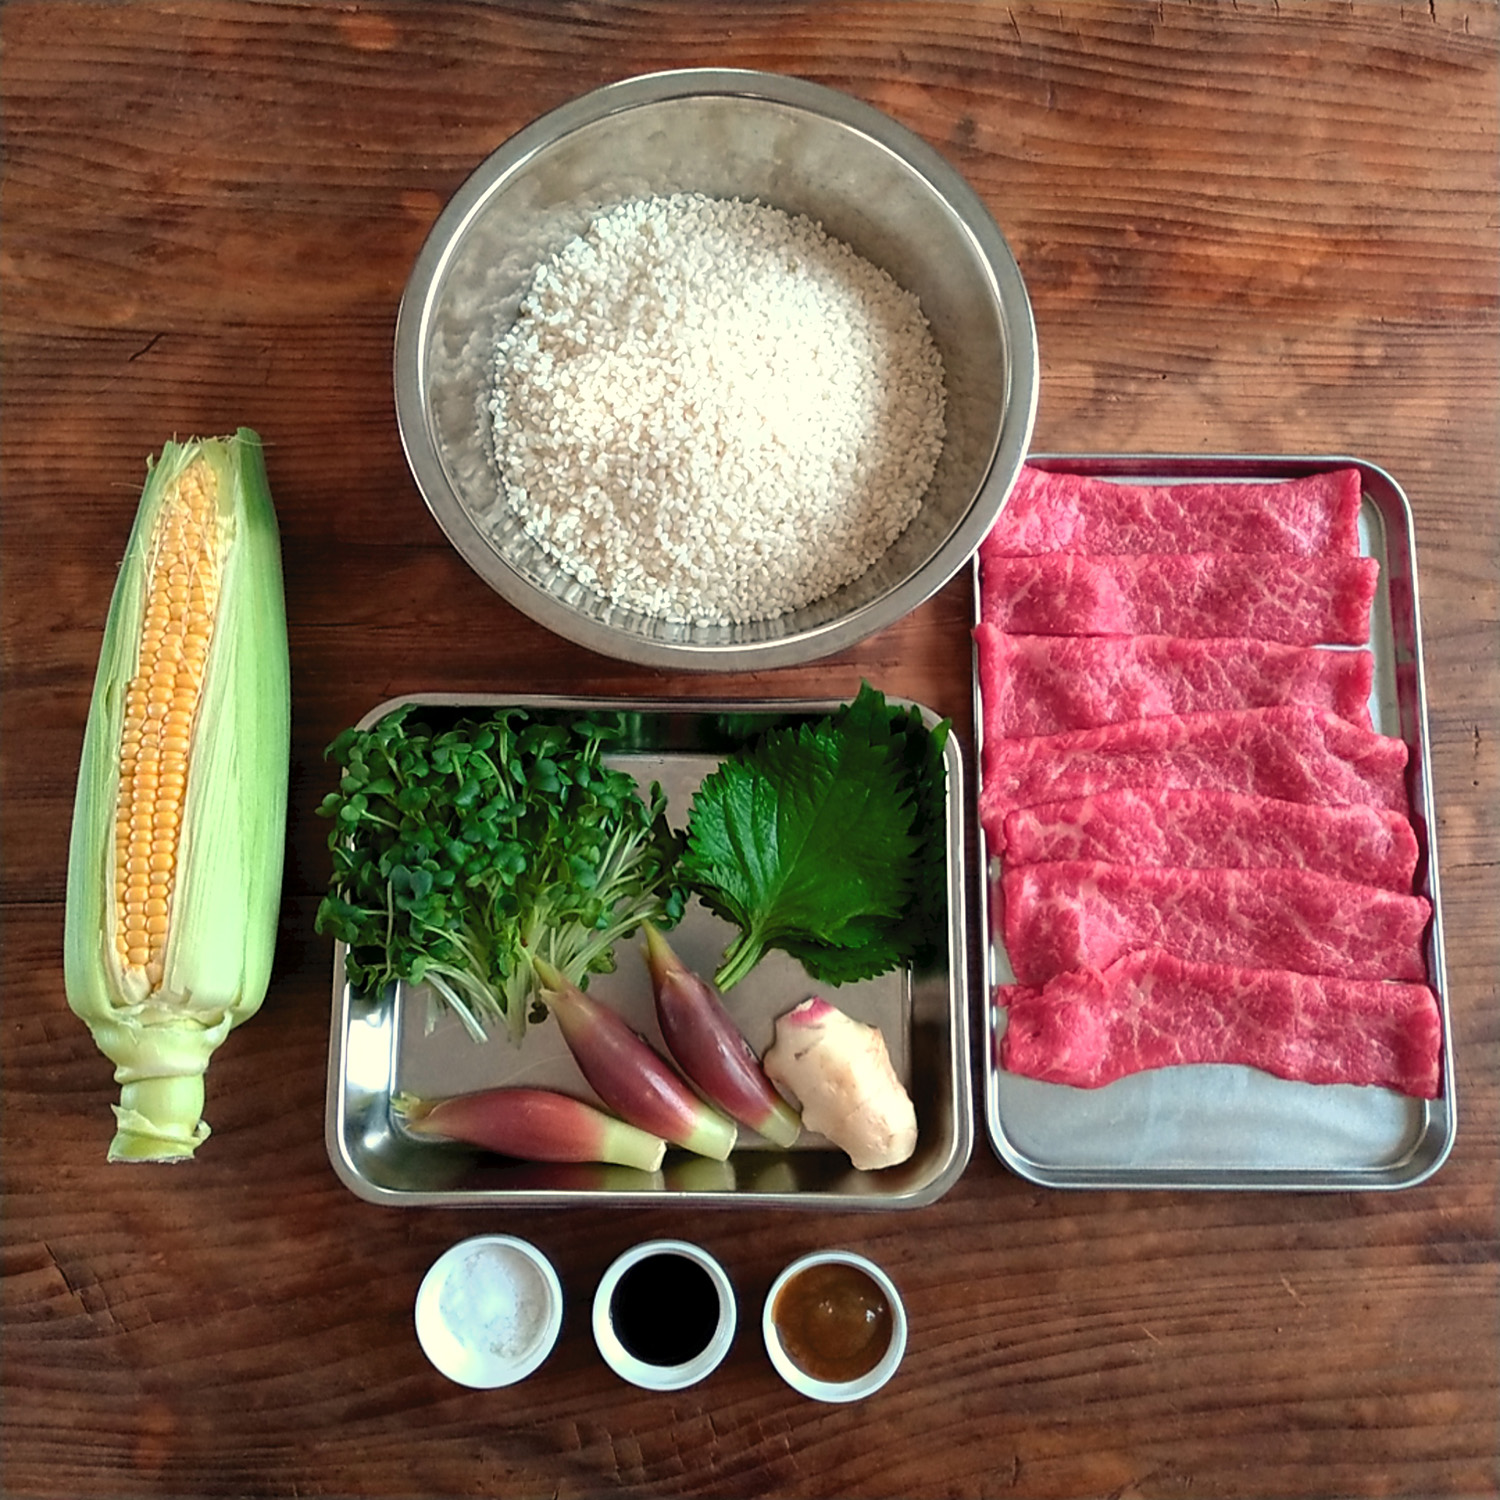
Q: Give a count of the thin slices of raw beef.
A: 7